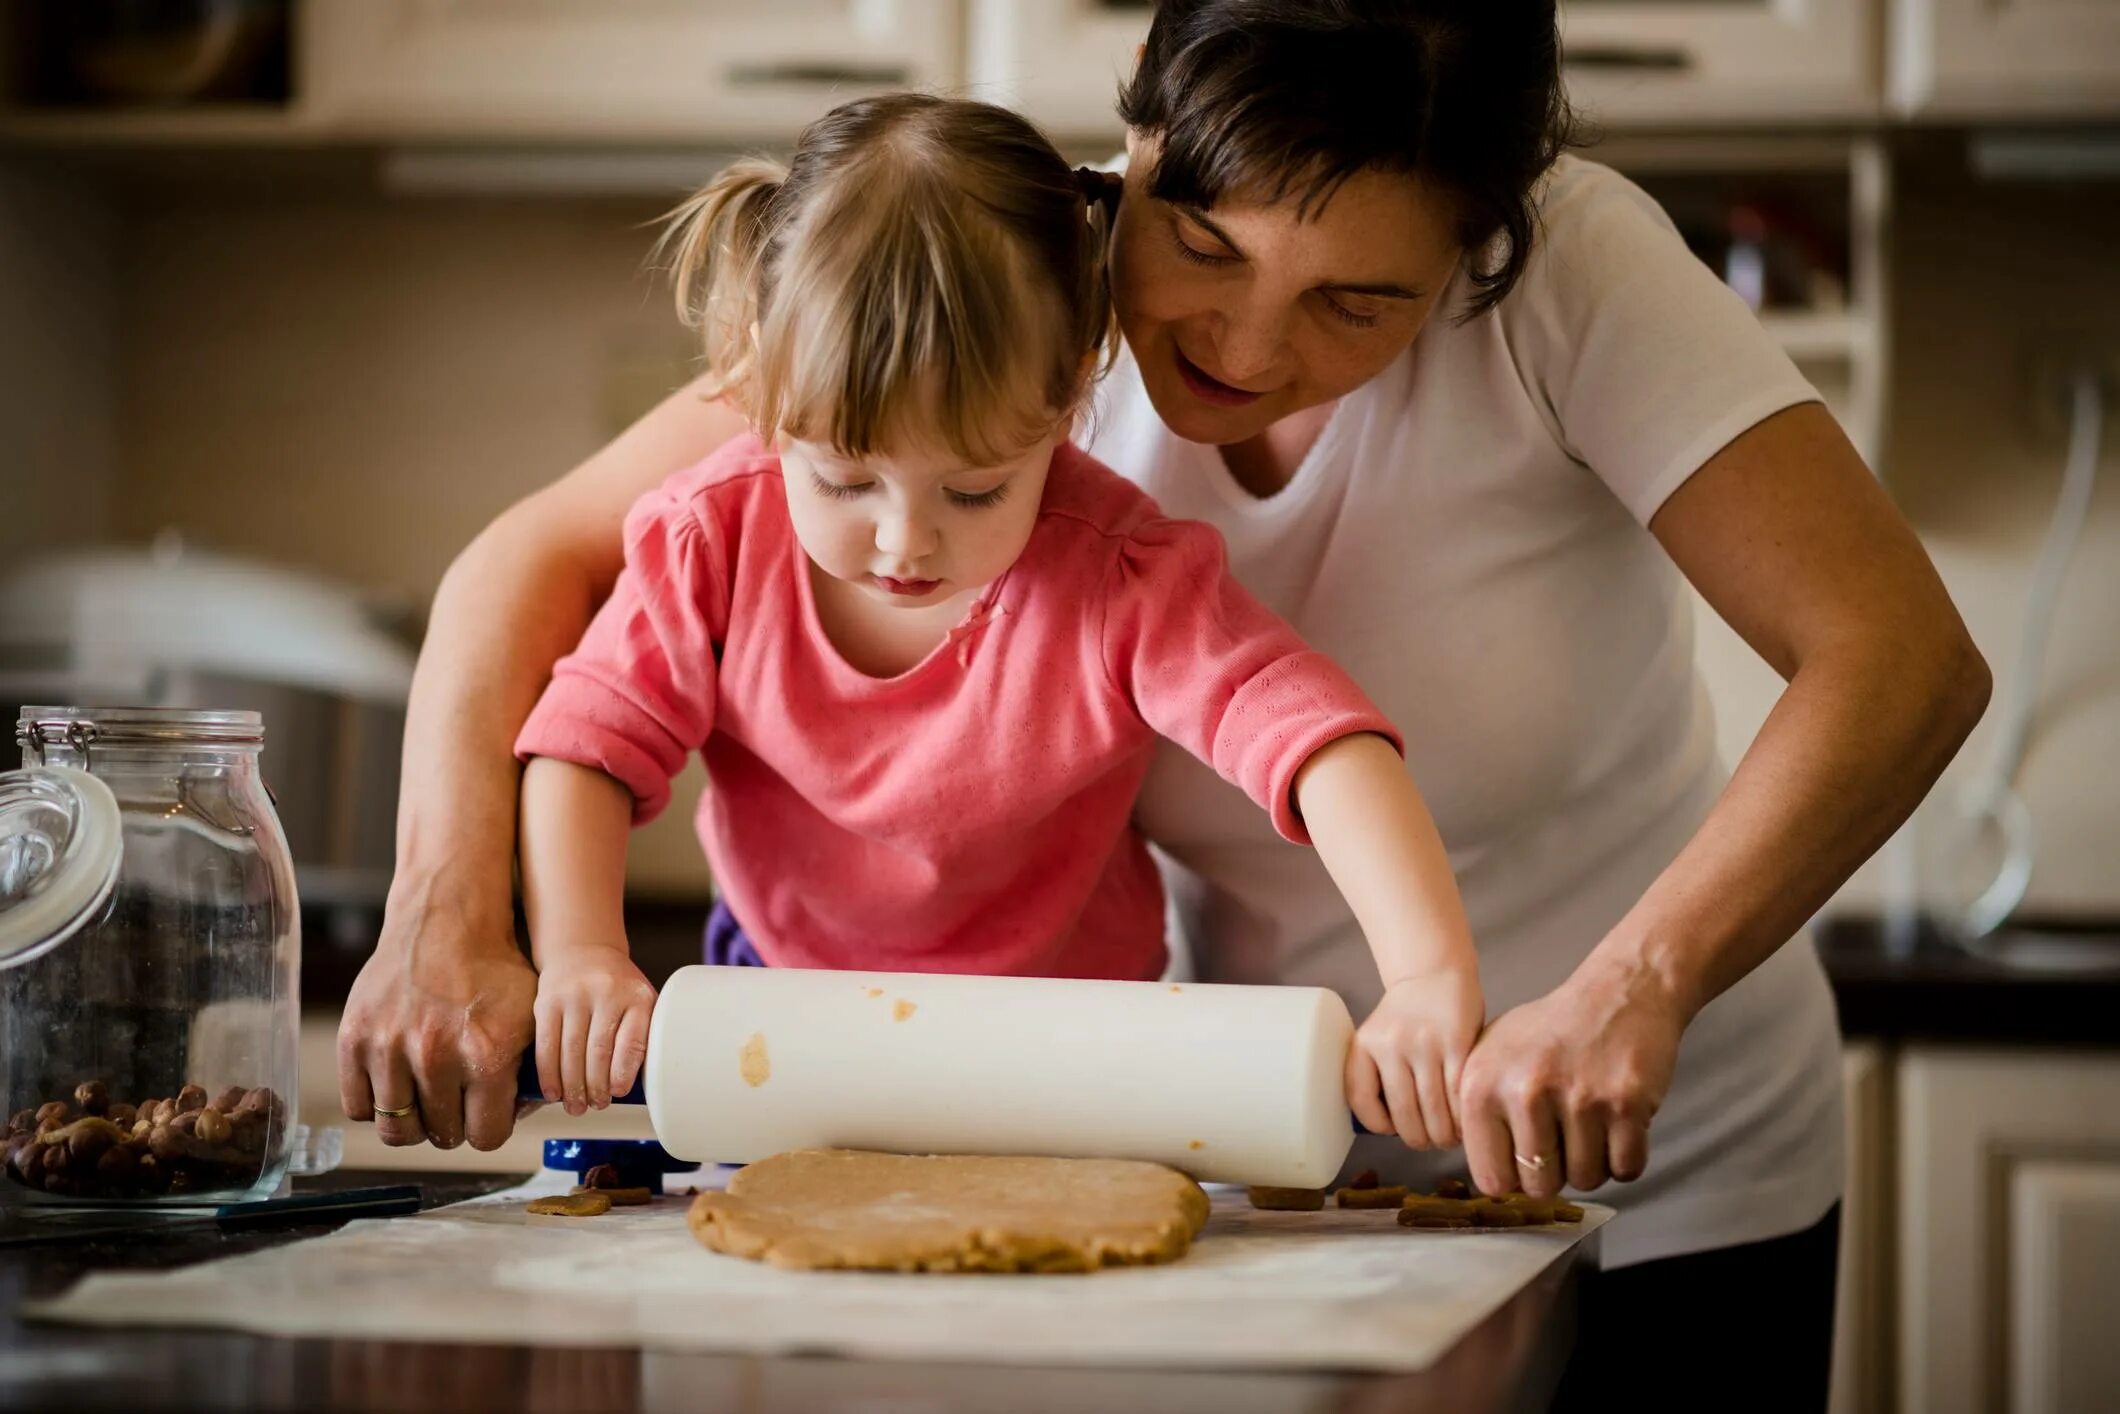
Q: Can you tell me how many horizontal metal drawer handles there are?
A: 2